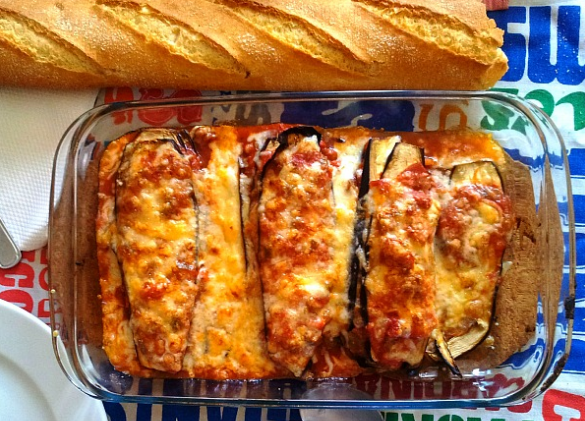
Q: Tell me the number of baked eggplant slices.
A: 4